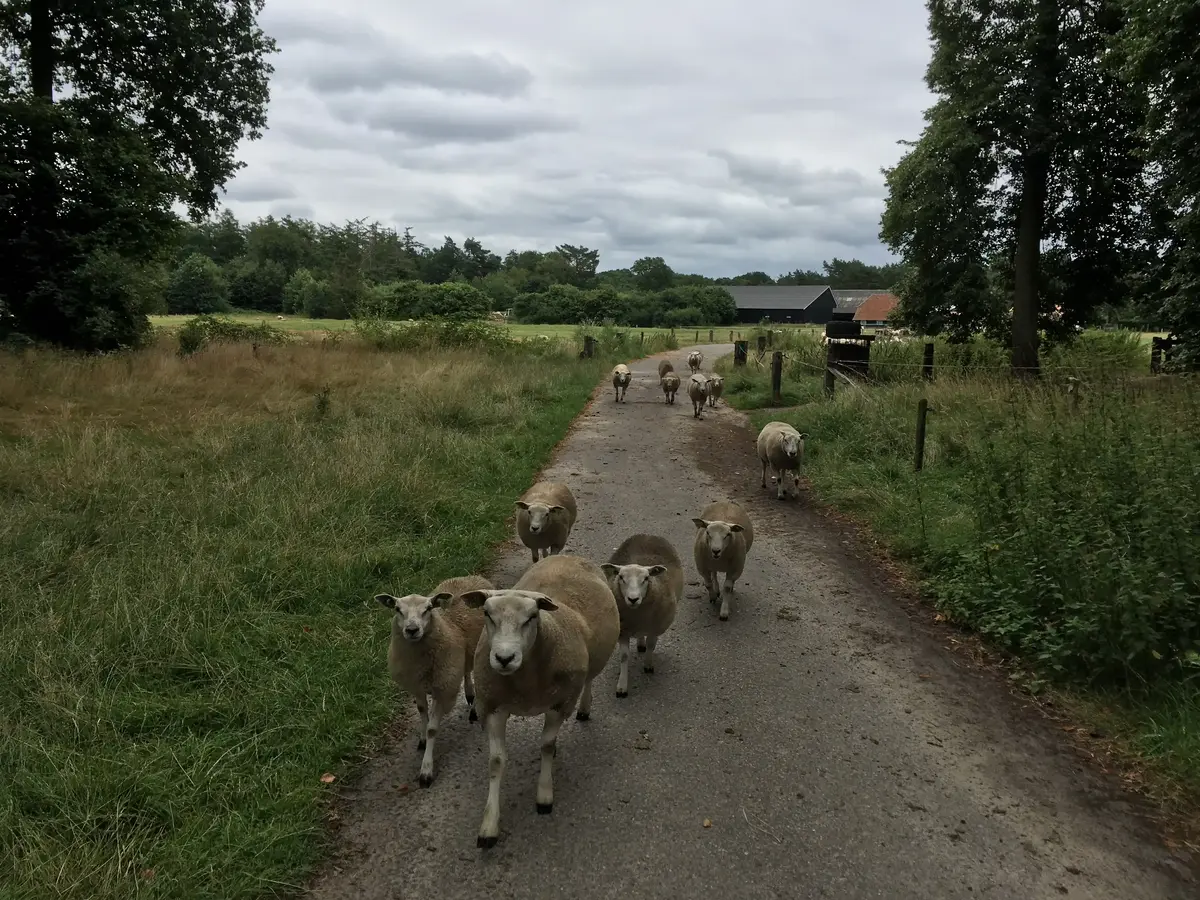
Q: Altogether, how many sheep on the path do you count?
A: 12